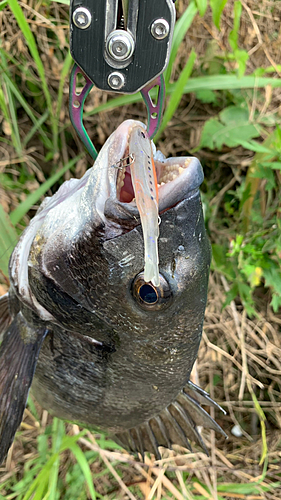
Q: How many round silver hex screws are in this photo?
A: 4